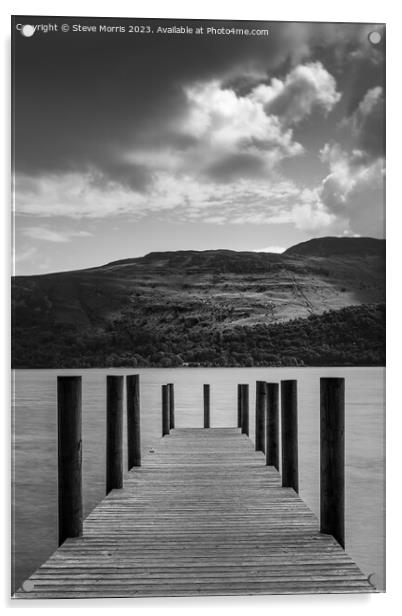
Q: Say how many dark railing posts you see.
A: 12